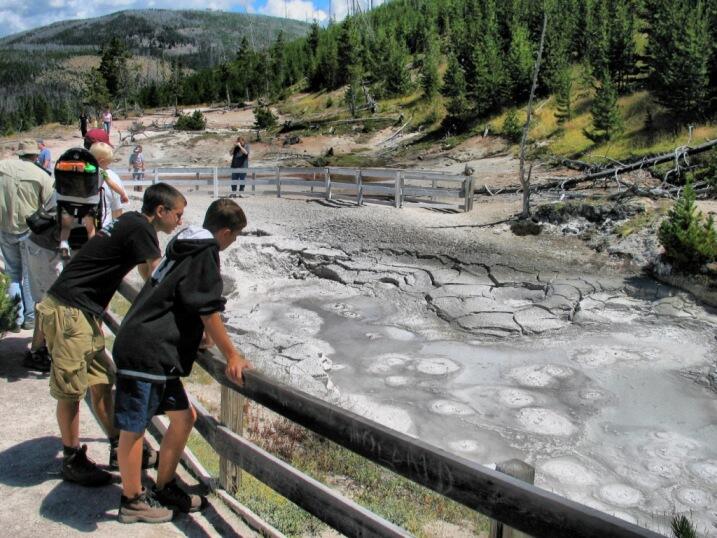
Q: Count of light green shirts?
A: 1